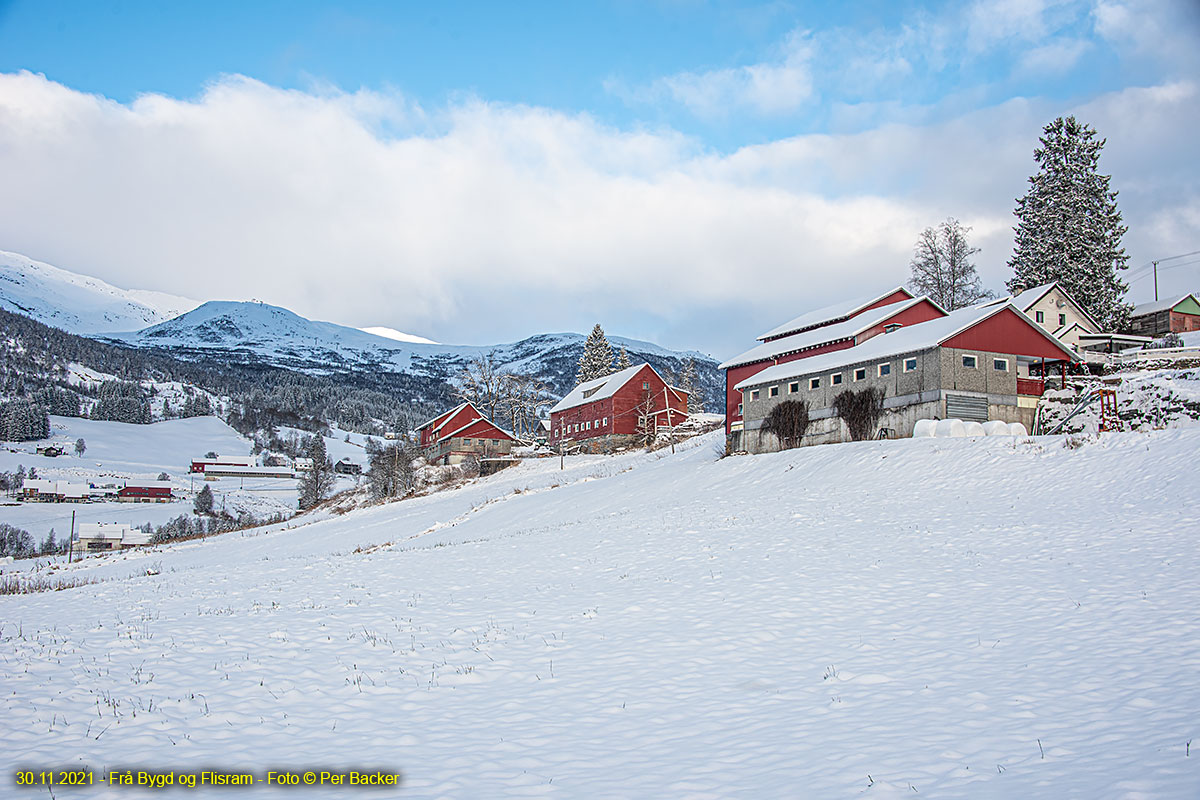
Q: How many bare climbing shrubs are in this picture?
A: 2